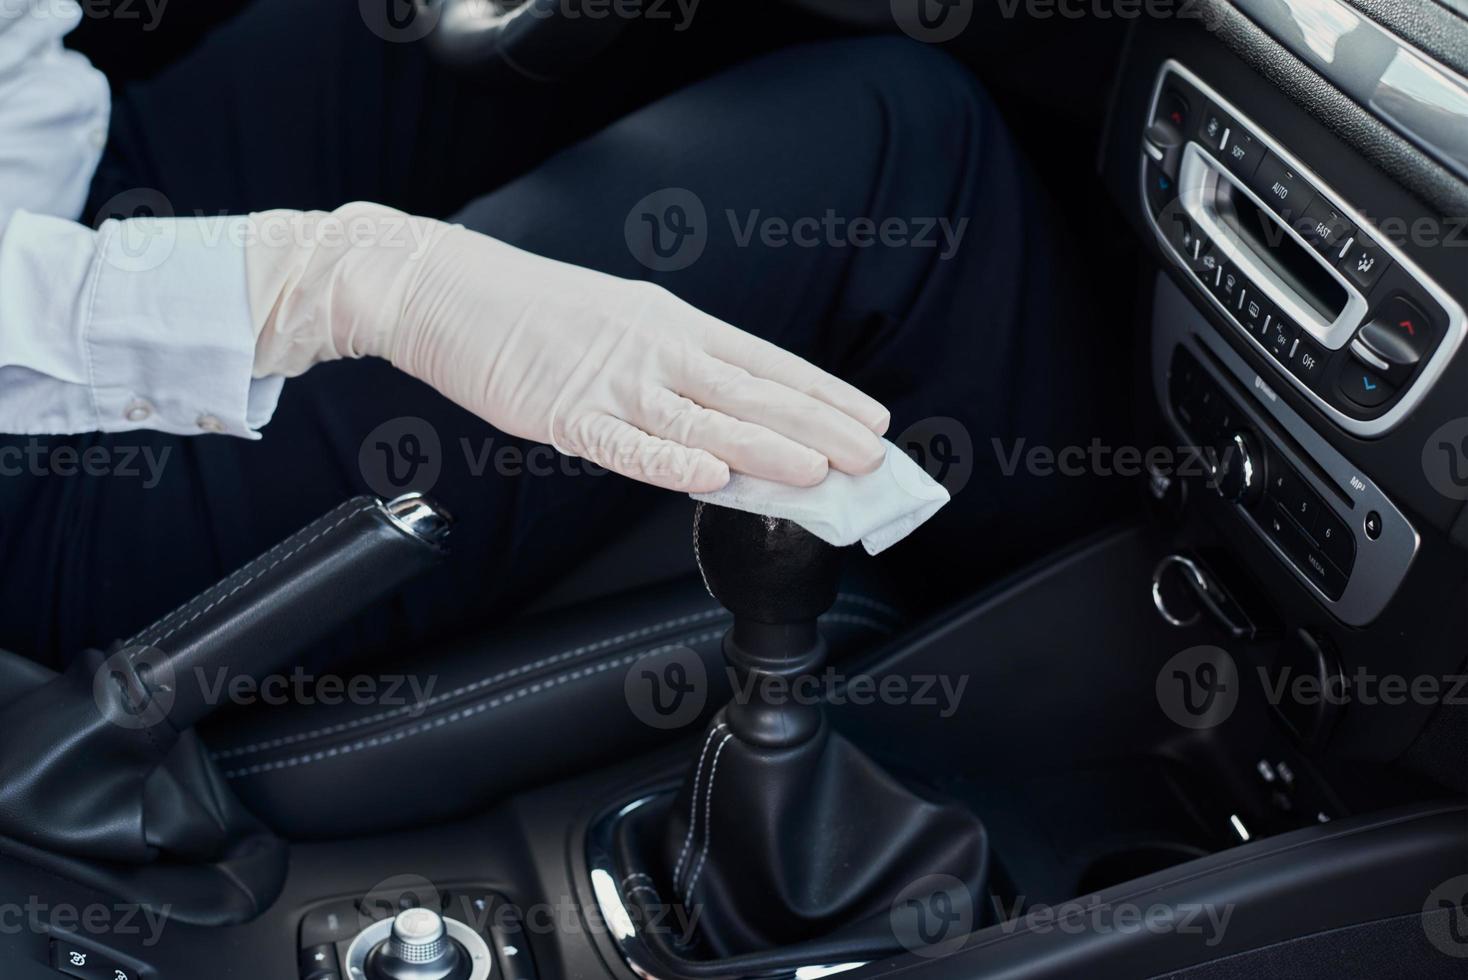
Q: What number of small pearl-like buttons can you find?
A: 2